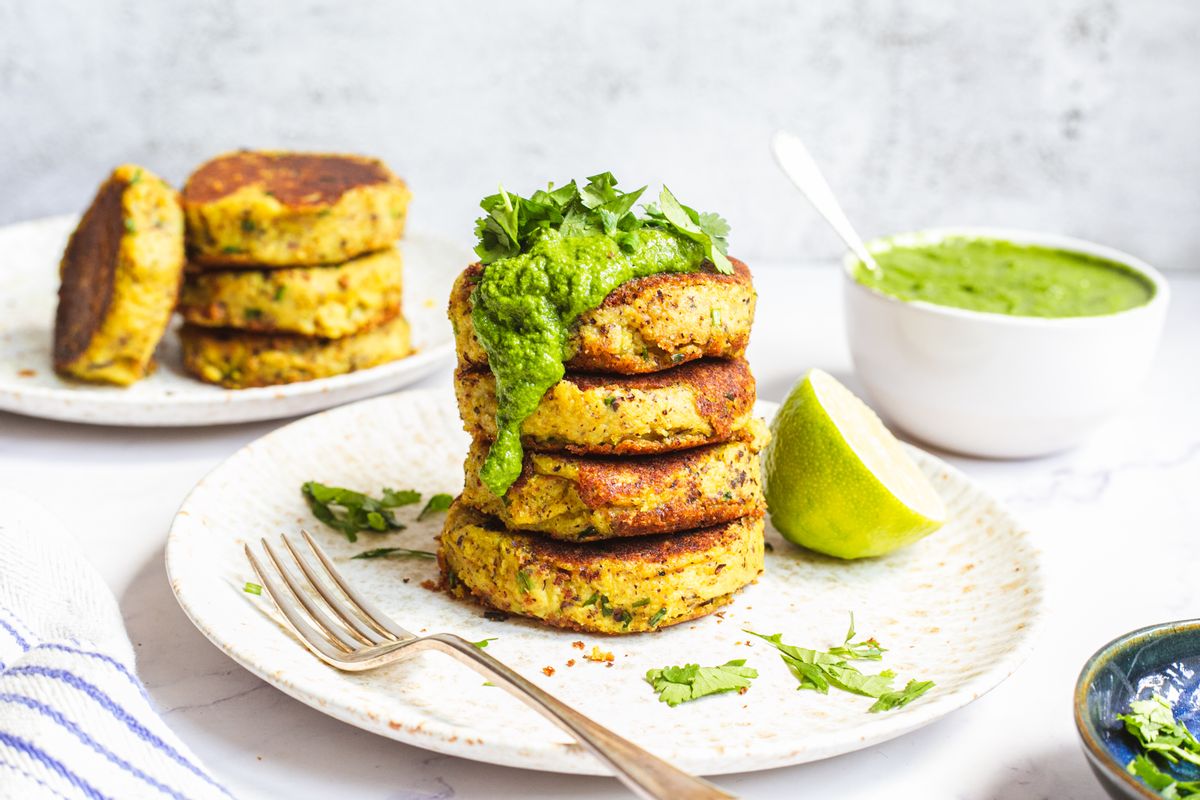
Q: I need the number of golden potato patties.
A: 8